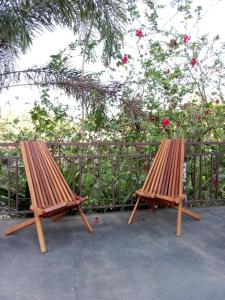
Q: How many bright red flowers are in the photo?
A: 5